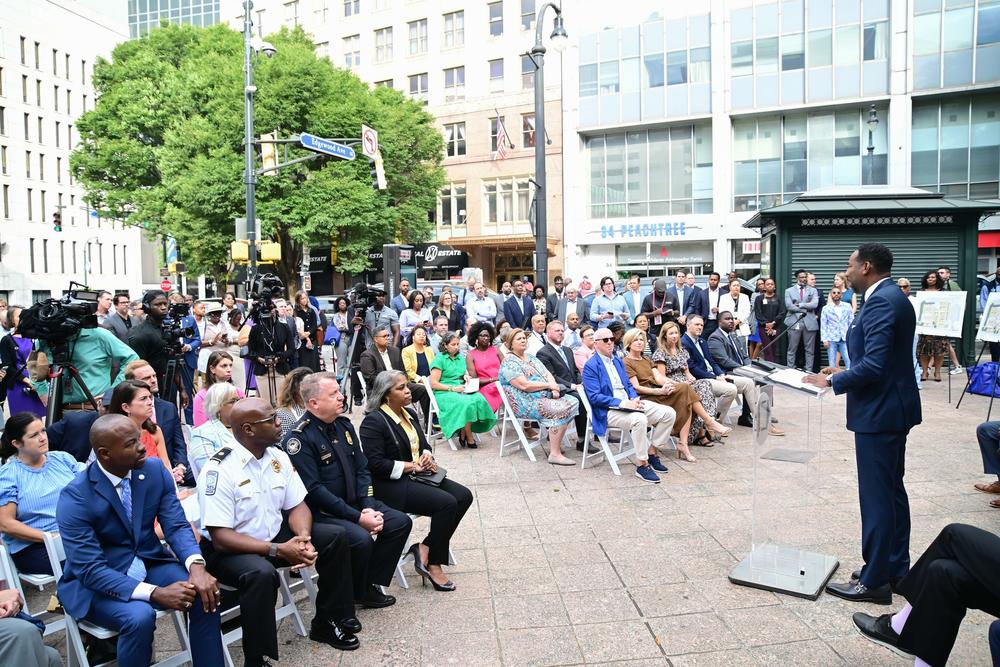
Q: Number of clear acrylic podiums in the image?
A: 1